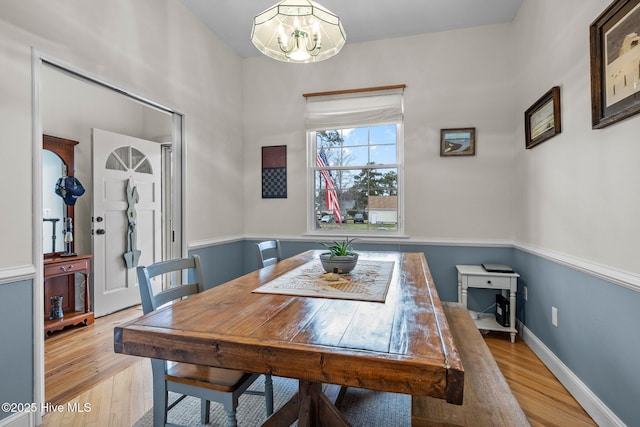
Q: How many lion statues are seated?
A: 0